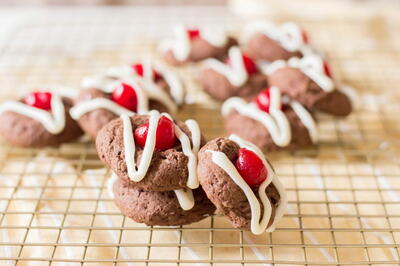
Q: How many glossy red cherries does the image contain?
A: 10